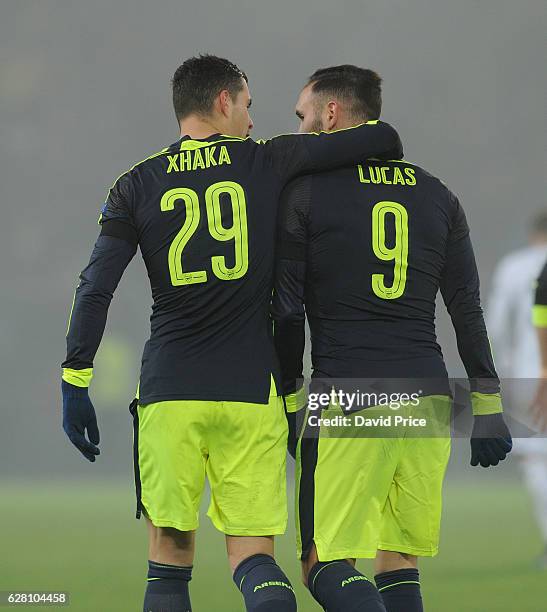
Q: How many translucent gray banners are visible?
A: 1